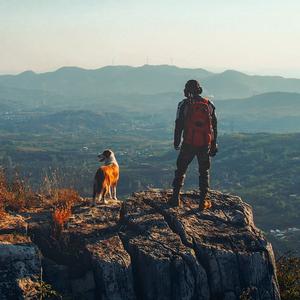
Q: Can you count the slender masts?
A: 3